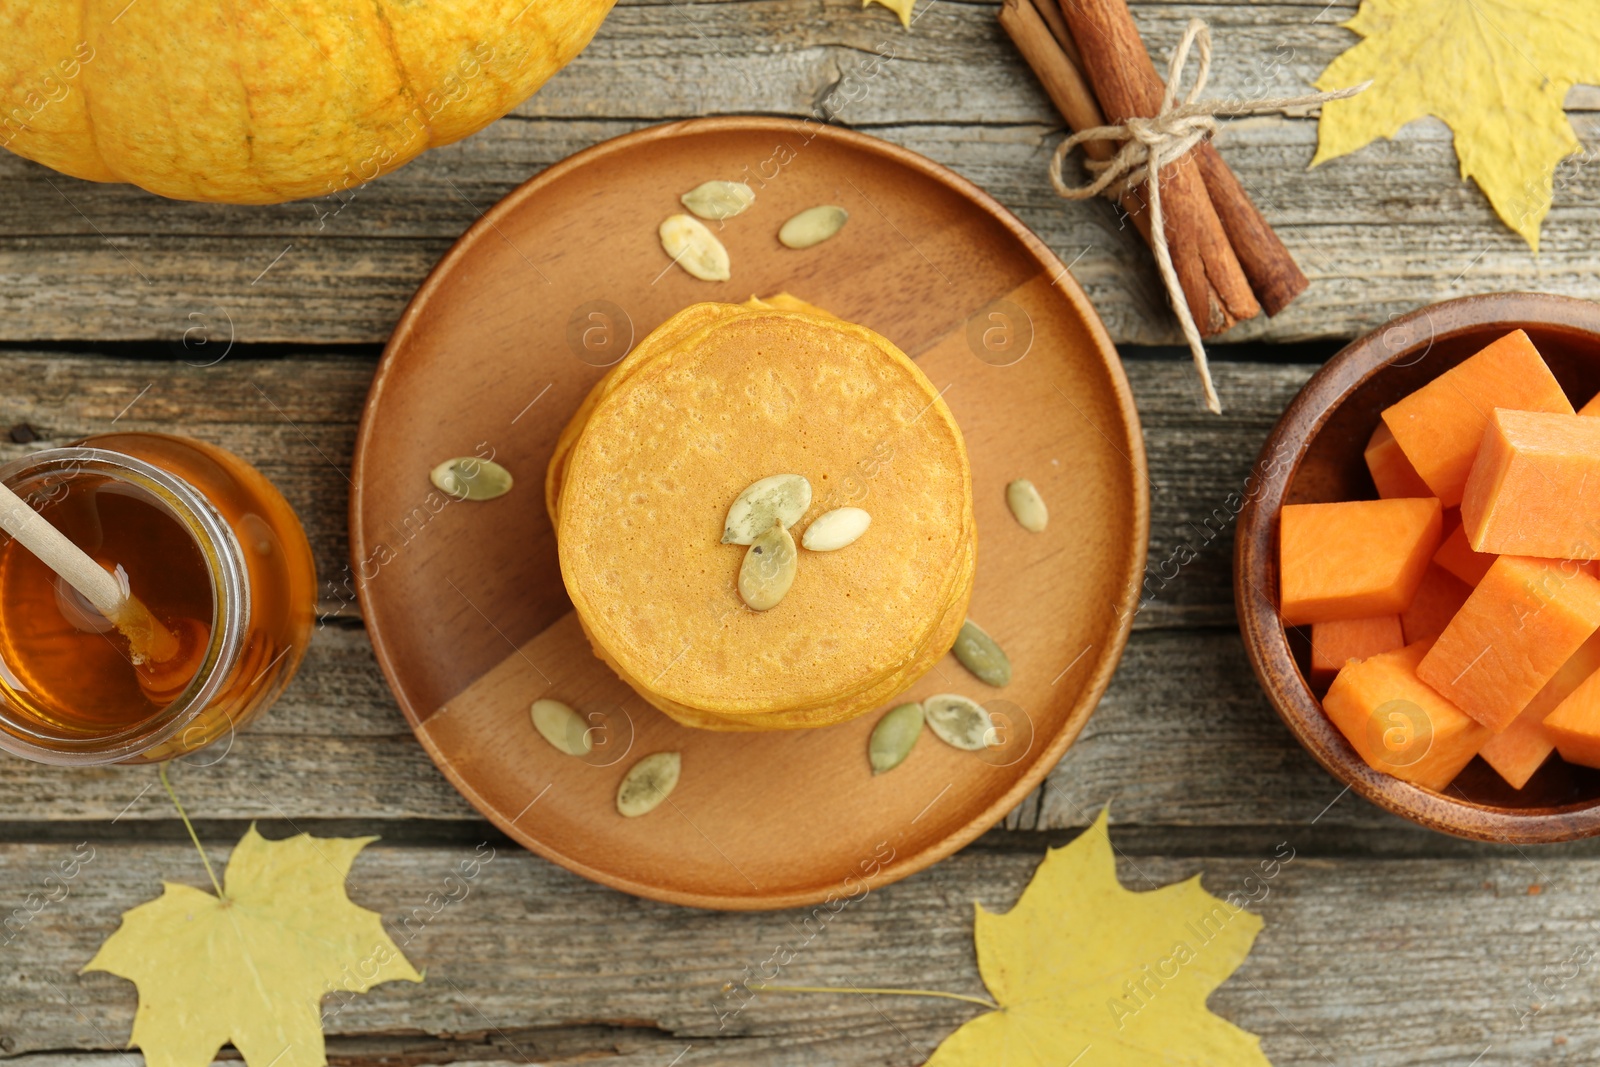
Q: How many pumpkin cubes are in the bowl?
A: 12